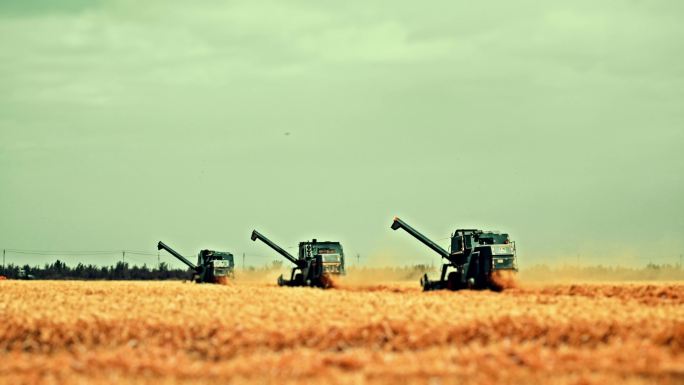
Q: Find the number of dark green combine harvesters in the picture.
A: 3